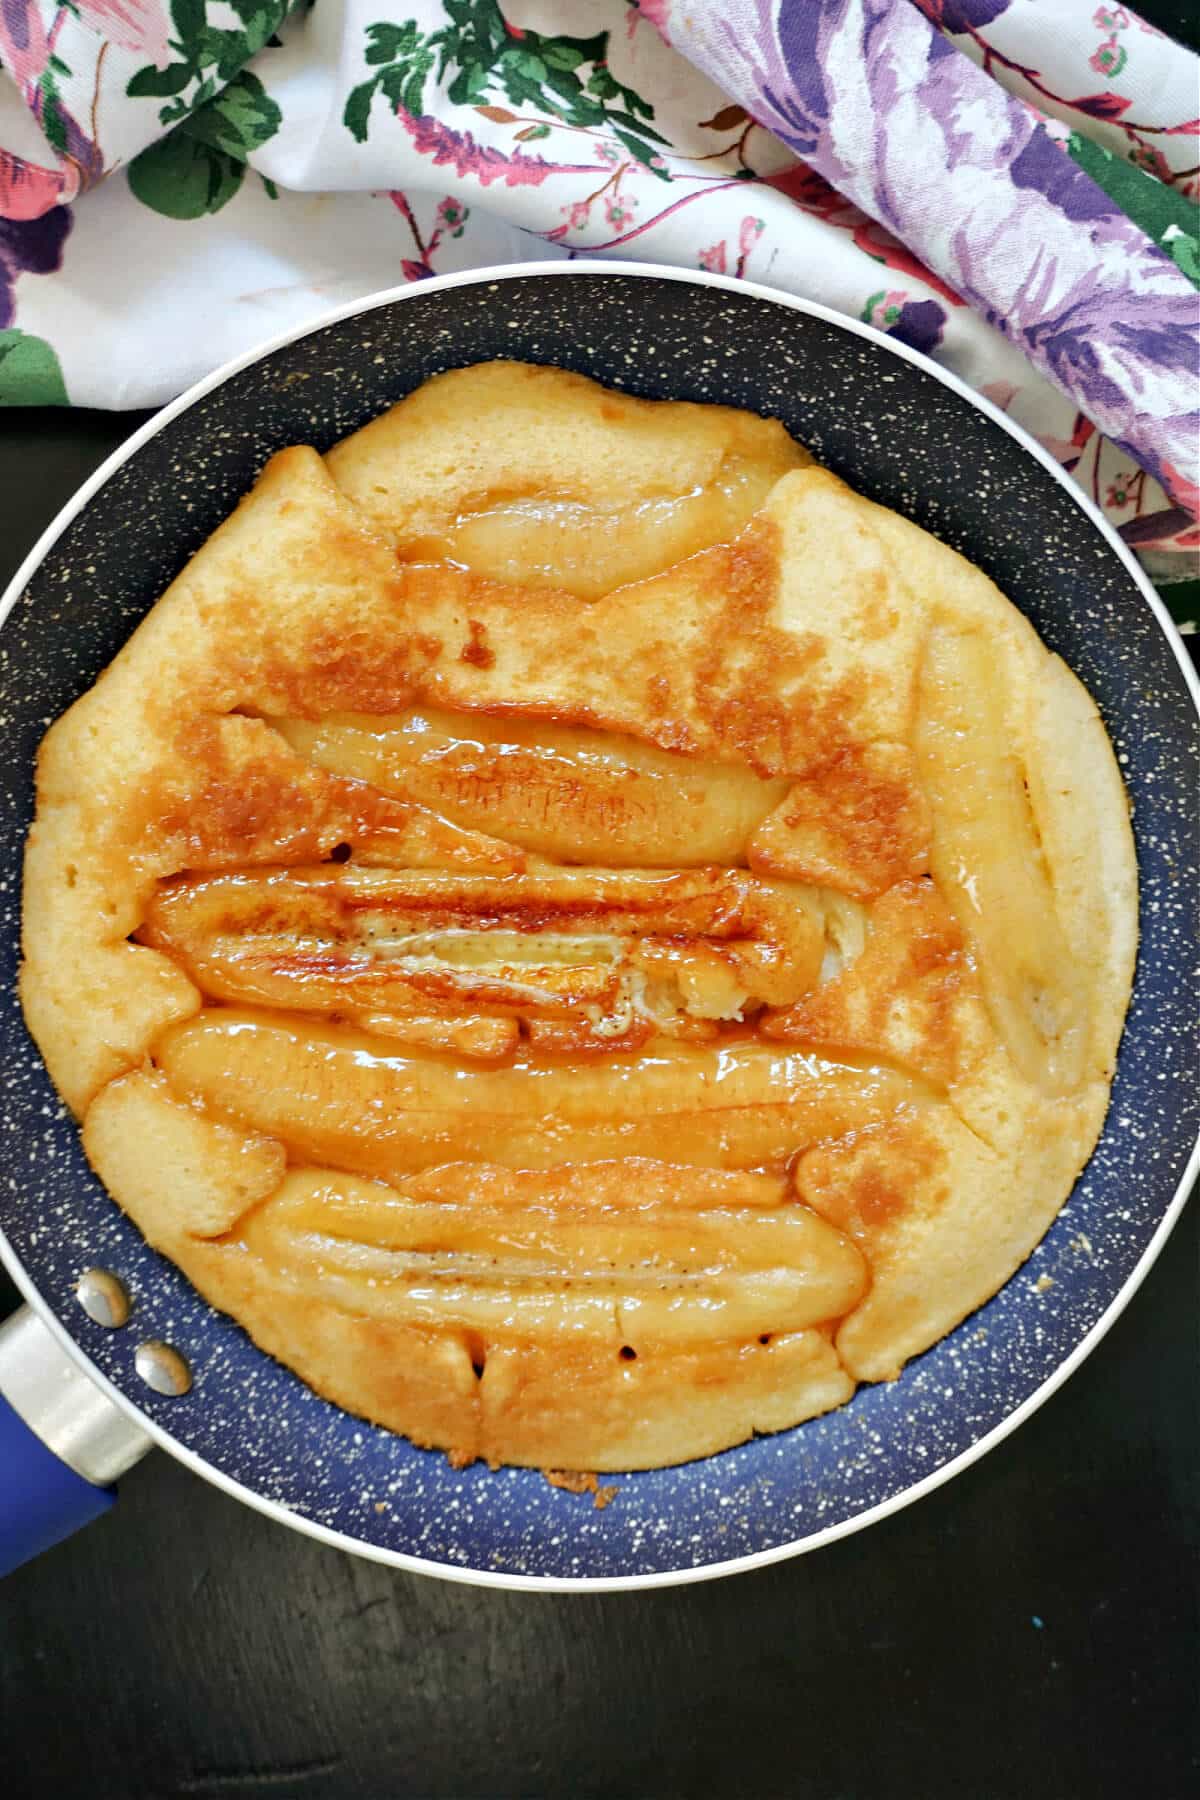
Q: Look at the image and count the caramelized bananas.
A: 6